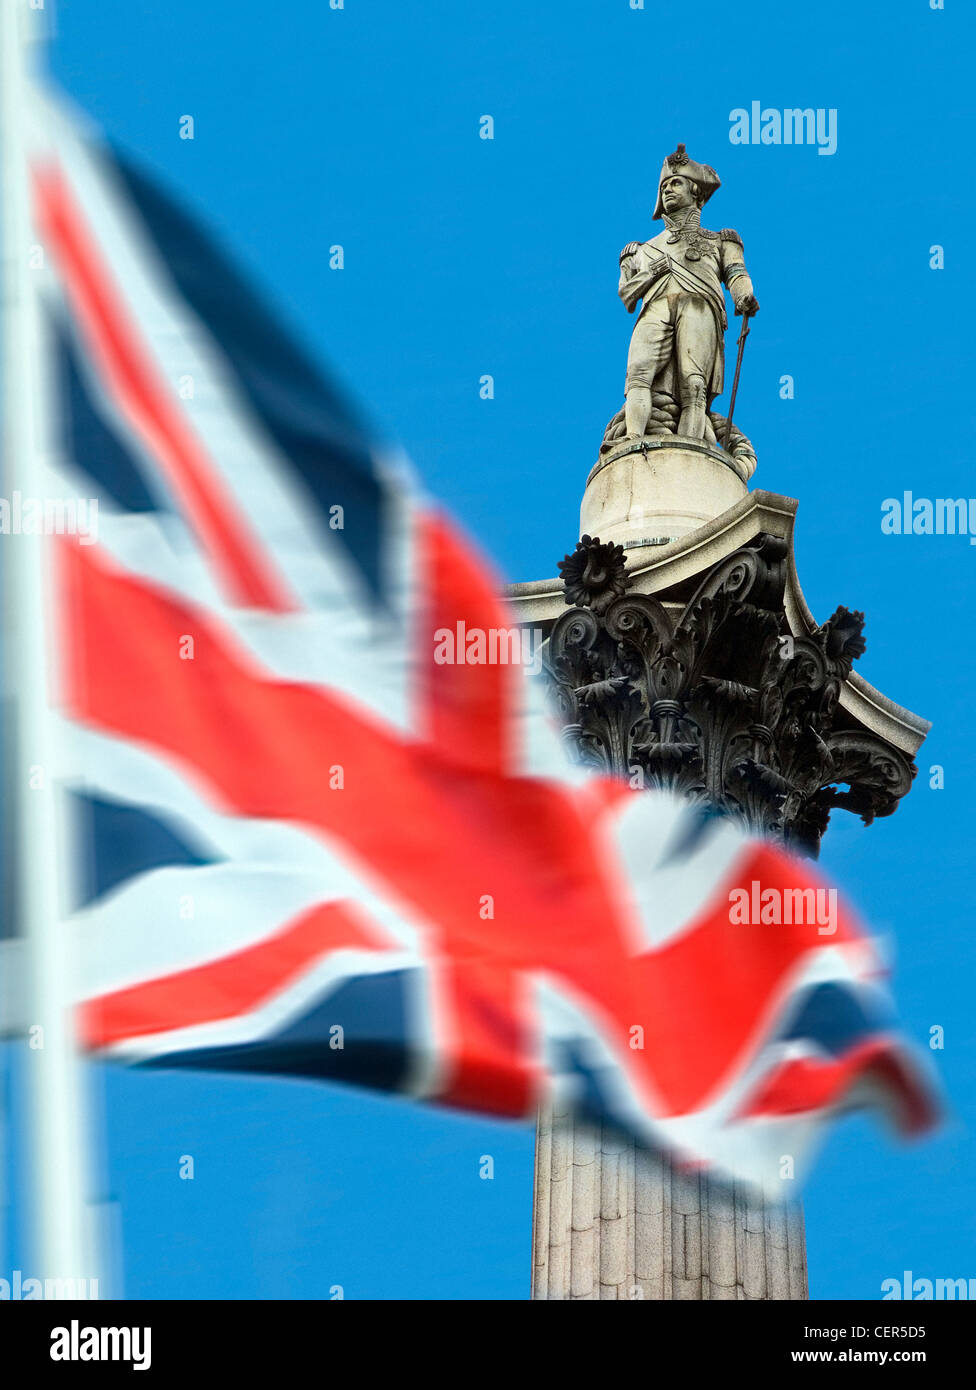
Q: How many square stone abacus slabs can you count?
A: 1